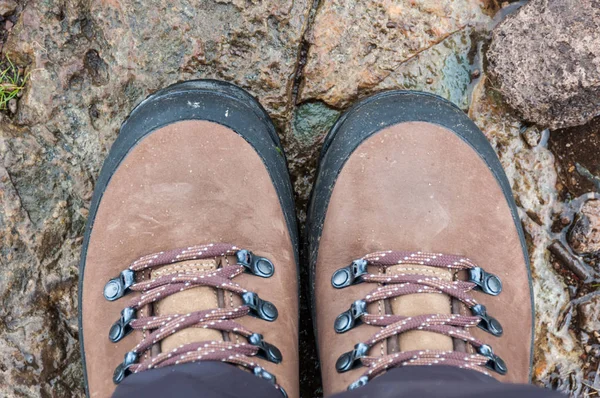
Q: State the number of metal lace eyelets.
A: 14